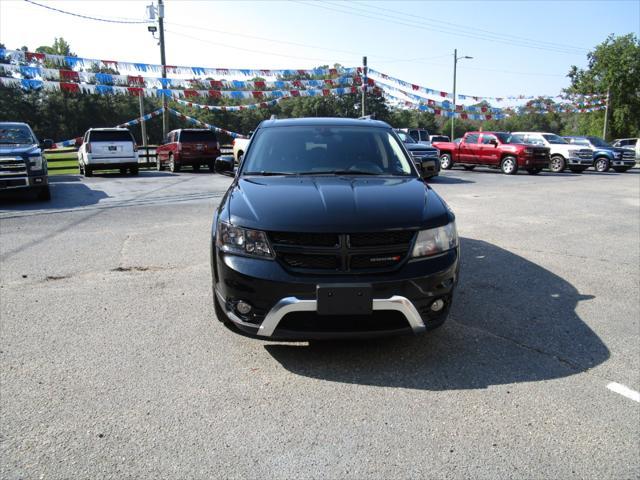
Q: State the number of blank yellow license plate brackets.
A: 0